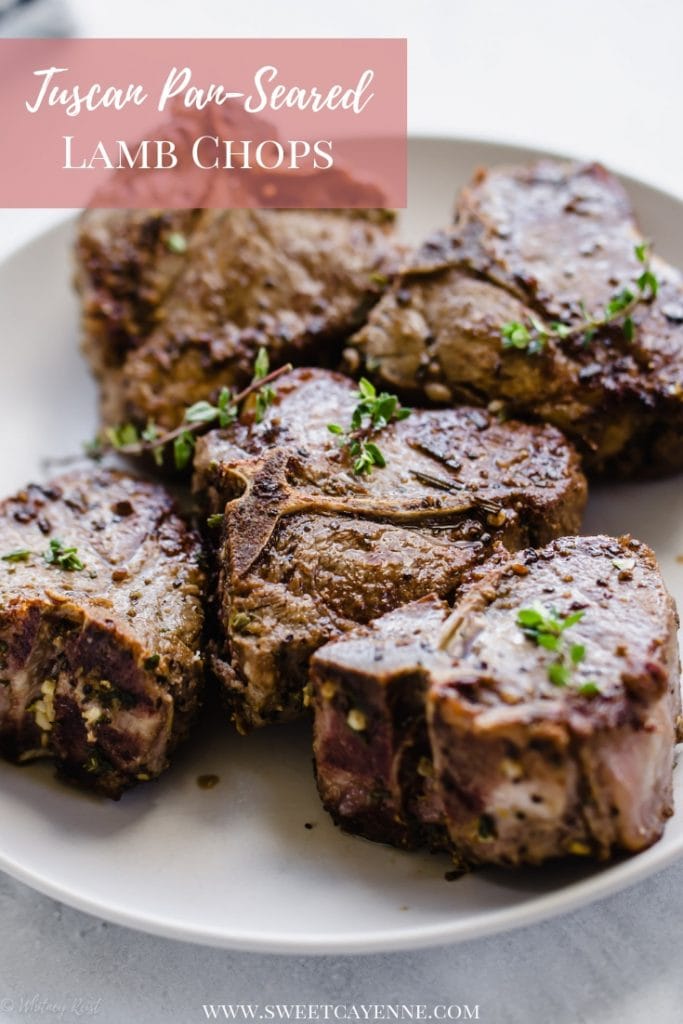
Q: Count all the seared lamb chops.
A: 5